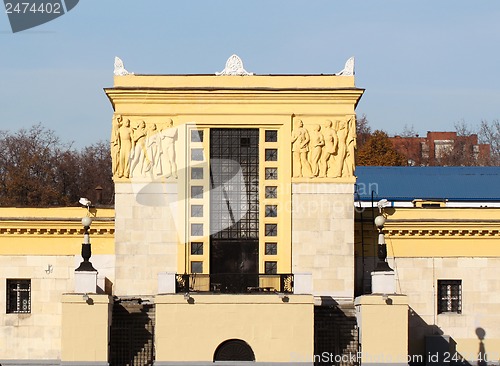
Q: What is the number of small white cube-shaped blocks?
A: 4